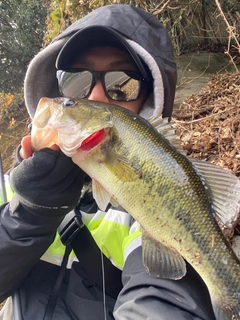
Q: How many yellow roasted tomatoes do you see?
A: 0